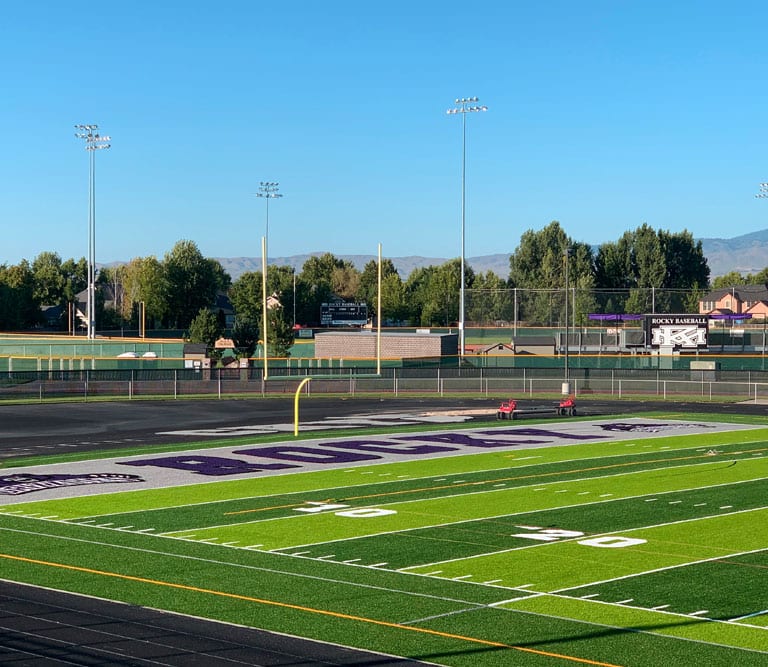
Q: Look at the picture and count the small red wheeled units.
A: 2